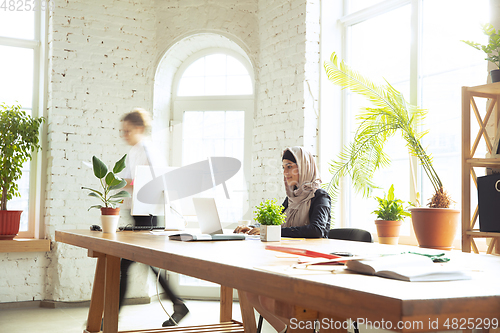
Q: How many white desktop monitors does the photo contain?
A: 1